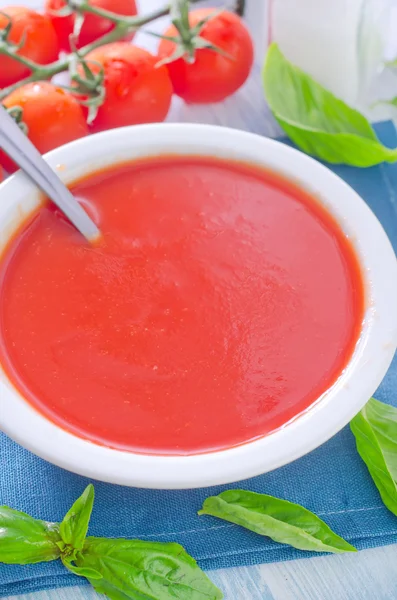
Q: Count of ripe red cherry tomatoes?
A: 5